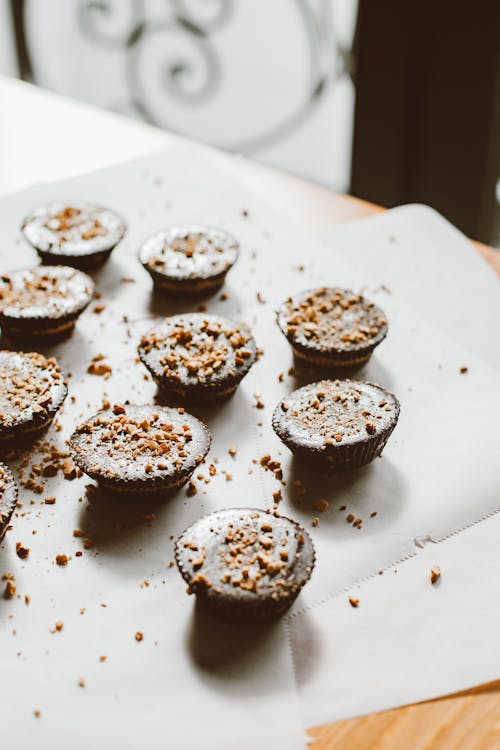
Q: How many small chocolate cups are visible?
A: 10